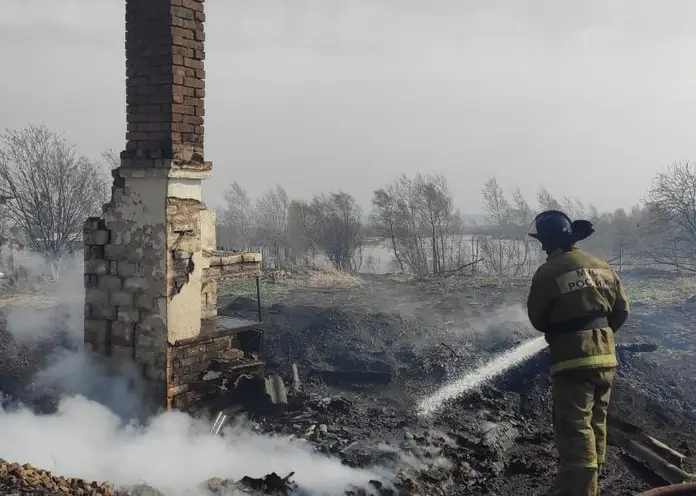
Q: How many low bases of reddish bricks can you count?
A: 1